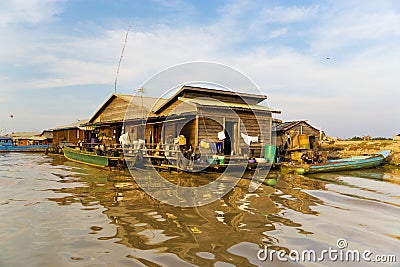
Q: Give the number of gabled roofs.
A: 3